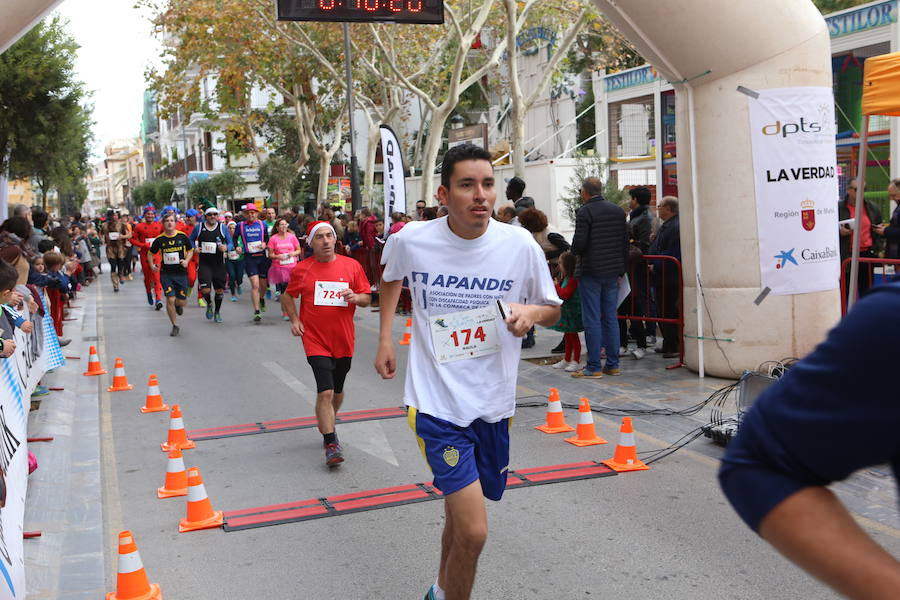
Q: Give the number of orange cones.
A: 11